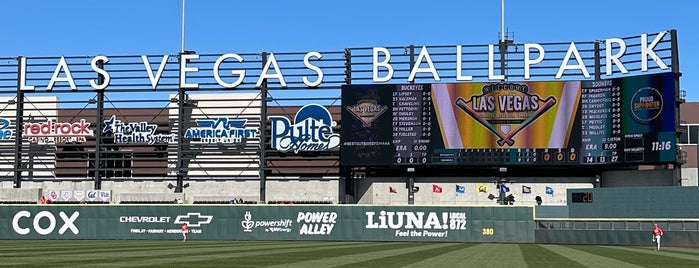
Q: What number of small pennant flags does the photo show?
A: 8